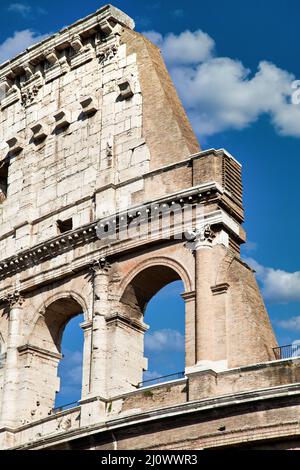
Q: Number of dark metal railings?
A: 3